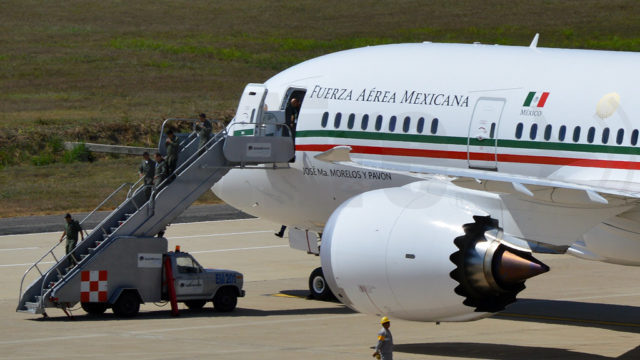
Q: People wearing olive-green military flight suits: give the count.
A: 5